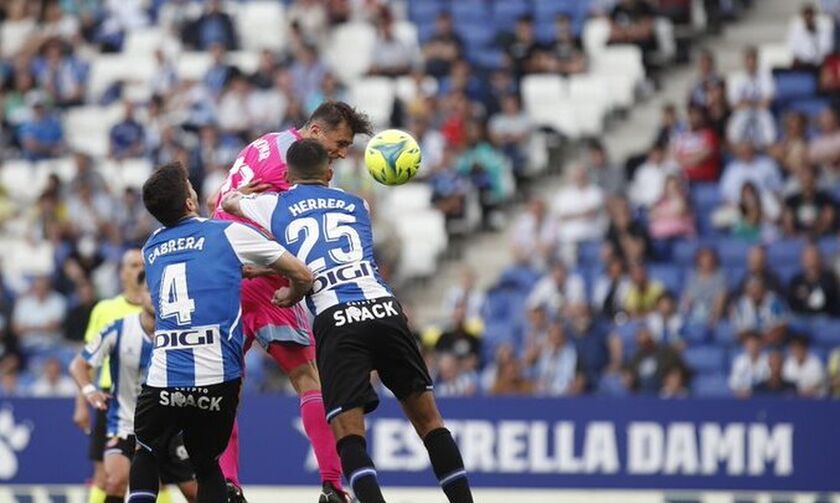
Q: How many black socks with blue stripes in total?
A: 3